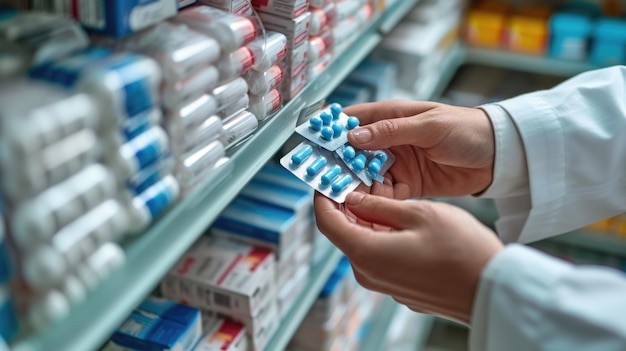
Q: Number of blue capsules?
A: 14